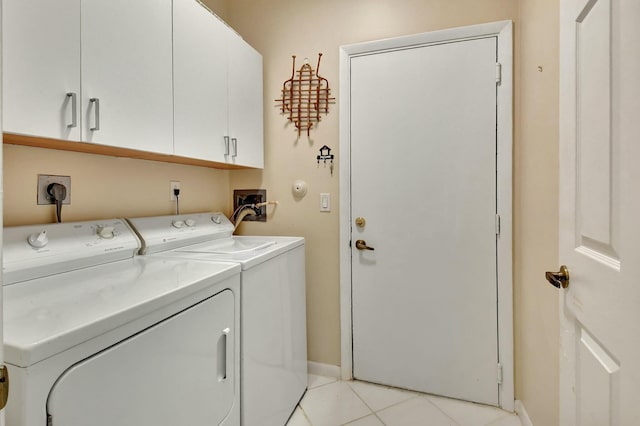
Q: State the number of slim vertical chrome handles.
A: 4